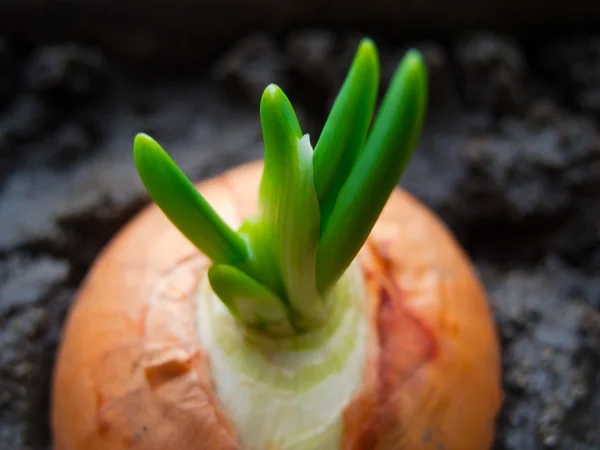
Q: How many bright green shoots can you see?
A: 5